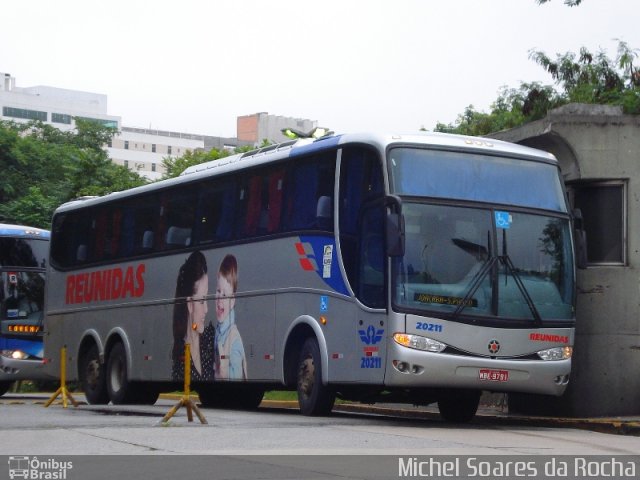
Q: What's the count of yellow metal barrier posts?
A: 2